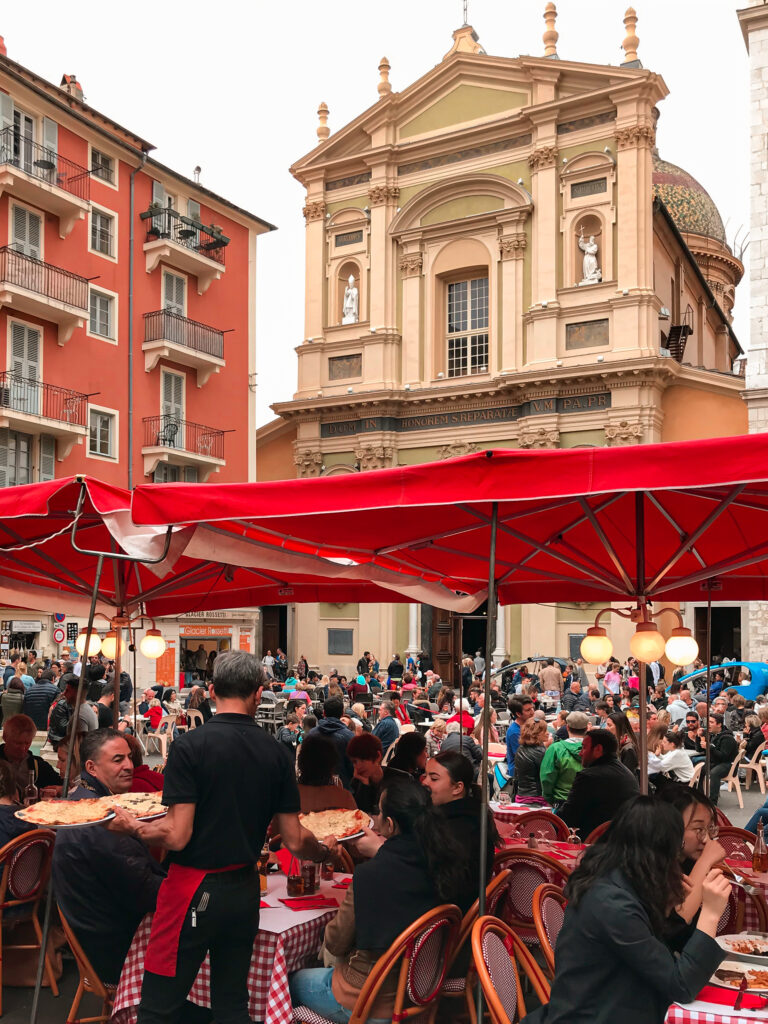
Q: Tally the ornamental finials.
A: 4